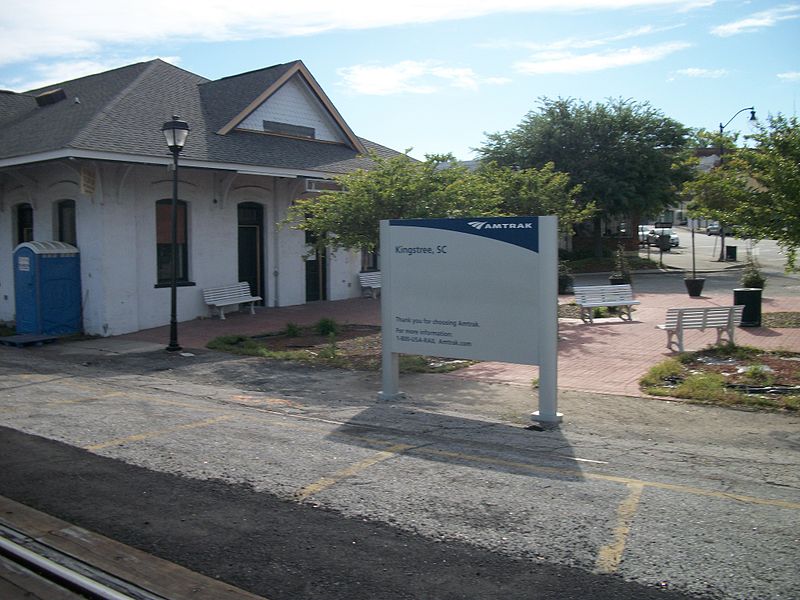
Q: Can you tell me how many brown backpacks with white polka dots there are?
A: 0